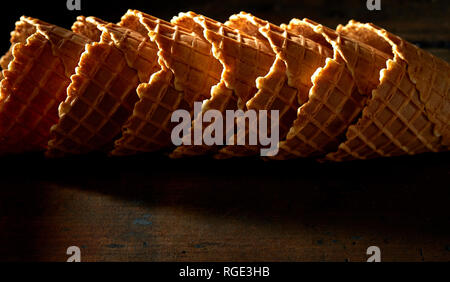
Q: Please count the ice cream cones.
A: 7